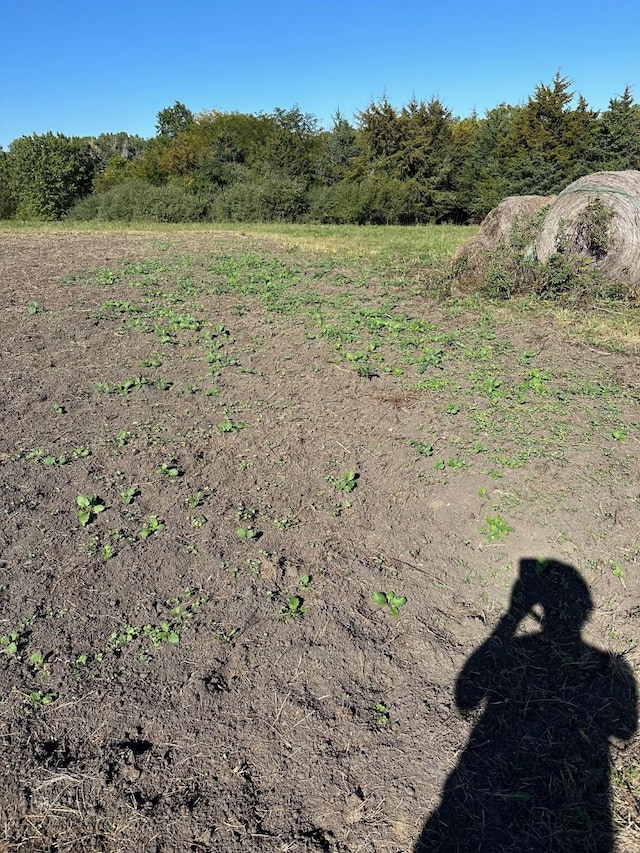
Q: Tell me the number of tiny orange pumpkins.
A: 0